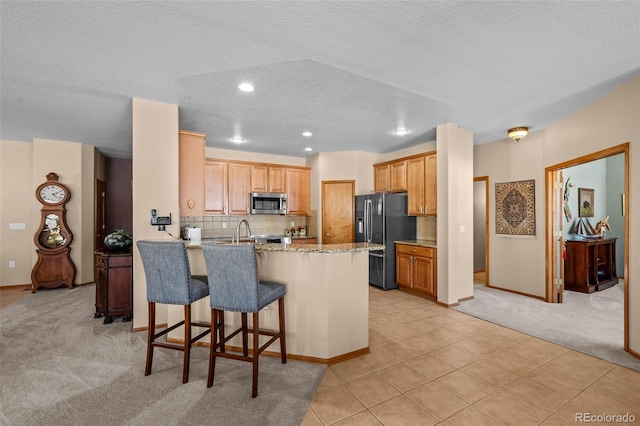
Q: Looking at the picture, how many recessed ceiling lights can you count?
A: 5